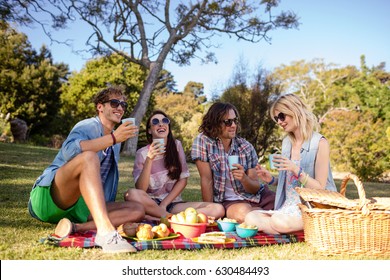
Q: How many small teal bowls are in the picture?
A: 2